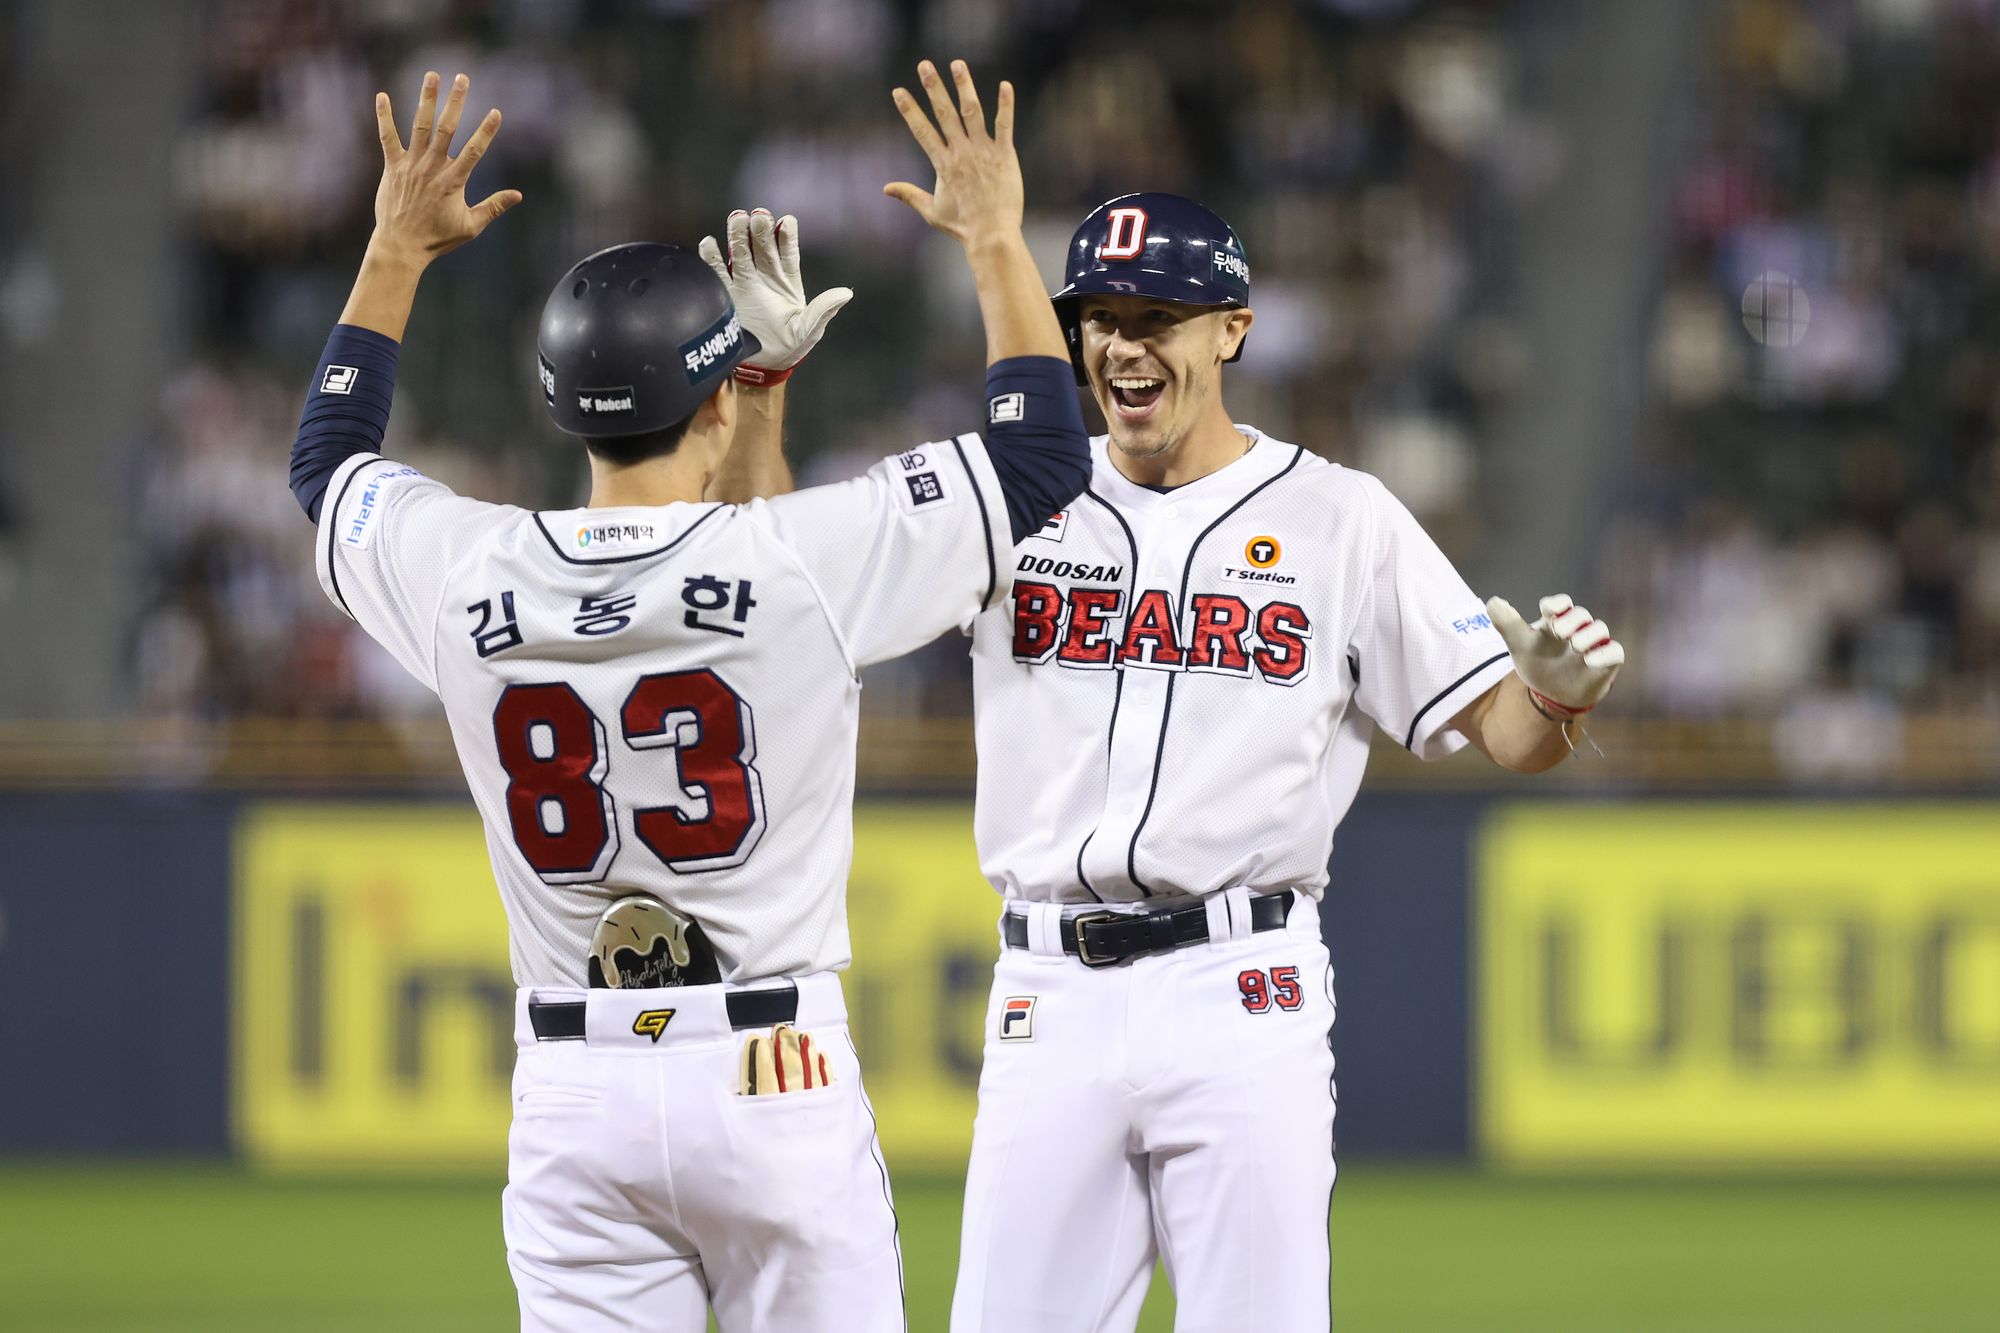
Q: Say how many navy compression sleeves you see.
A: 2